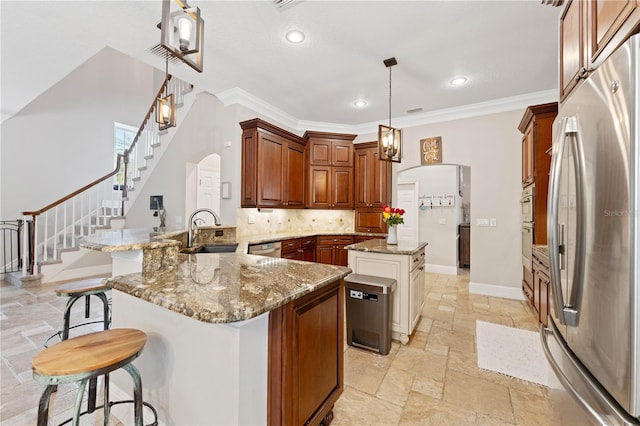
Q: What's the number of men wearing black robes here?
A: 0